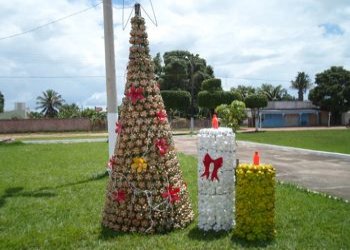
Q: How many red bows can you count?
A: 1